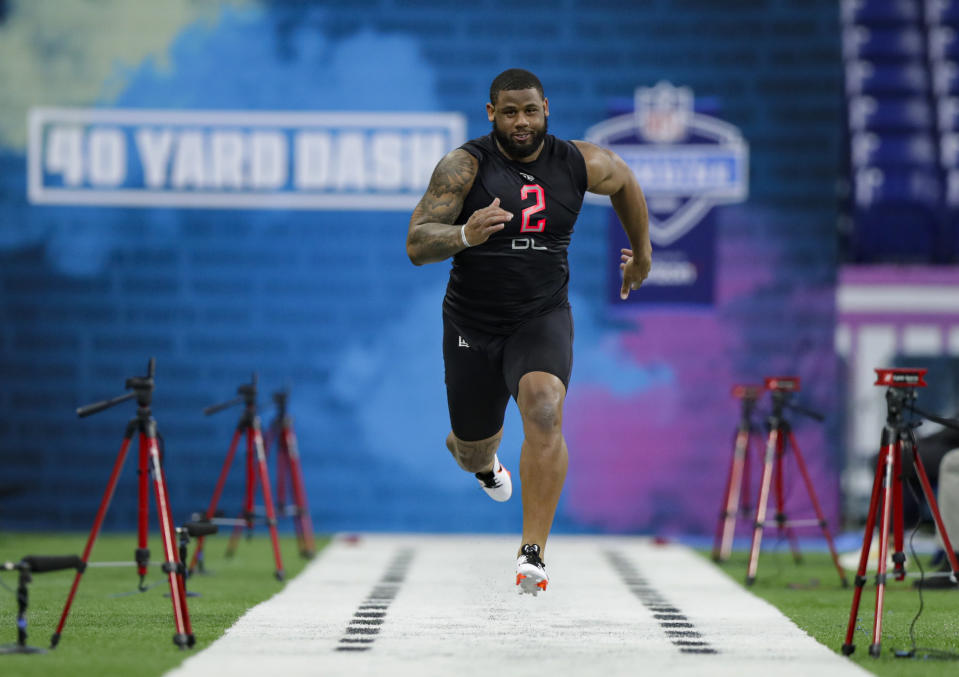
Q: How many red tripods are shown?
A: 6